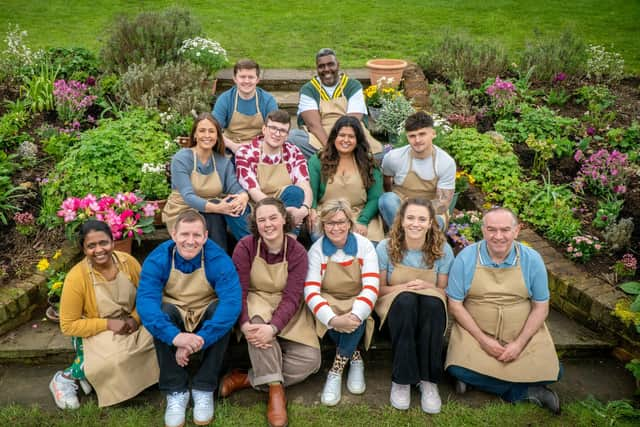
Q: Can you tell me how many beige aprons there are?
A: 12